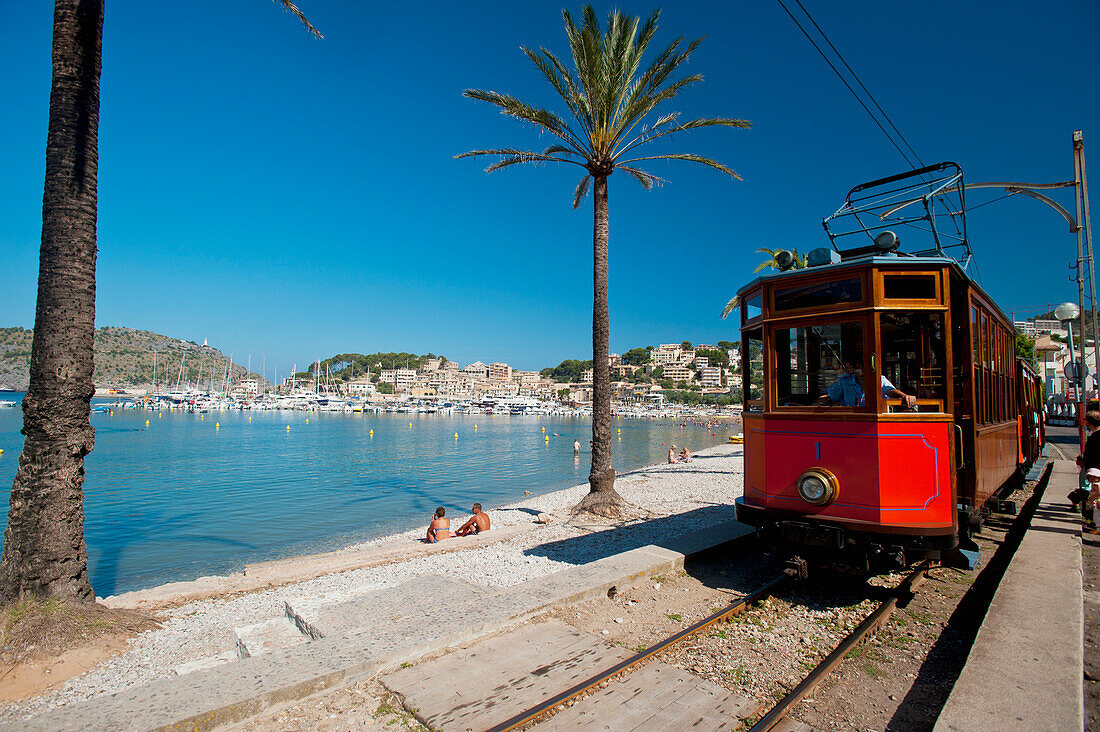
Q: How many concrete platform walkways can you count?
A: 2